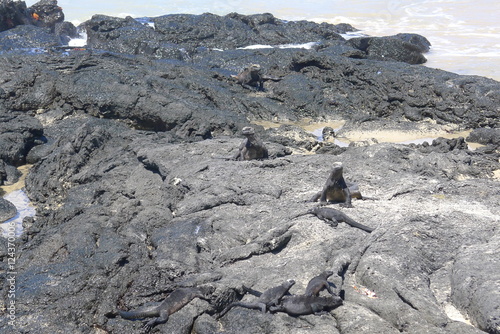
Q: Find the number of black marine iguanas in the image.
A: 8